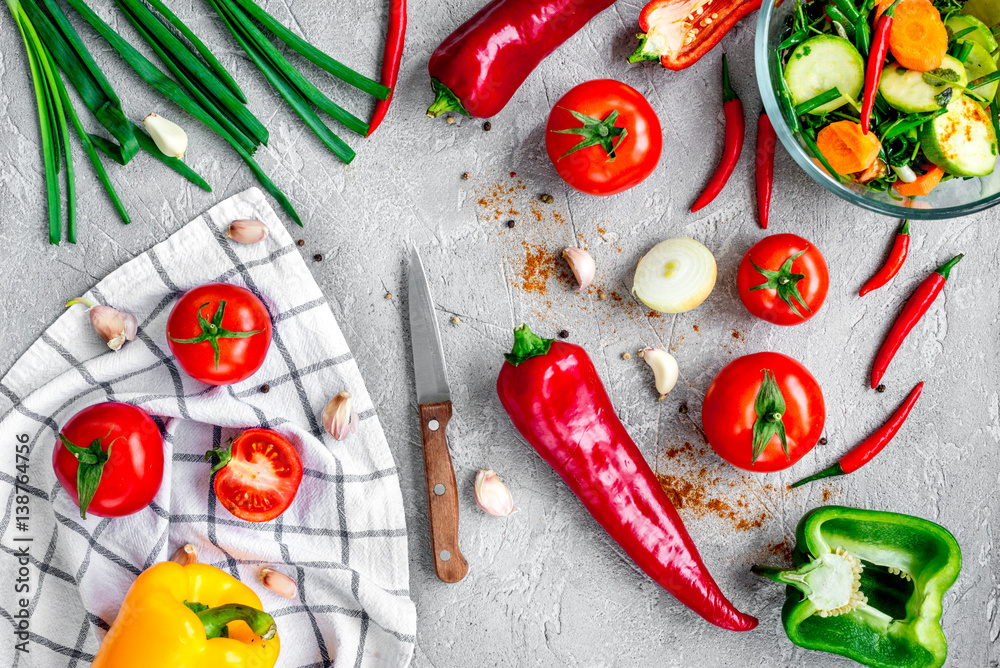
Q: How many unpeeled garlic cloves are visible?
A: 7